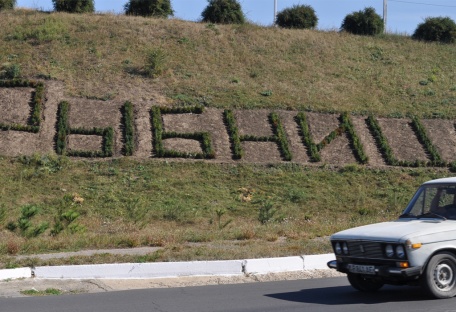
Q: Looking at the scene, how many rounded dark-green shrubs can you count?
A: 7